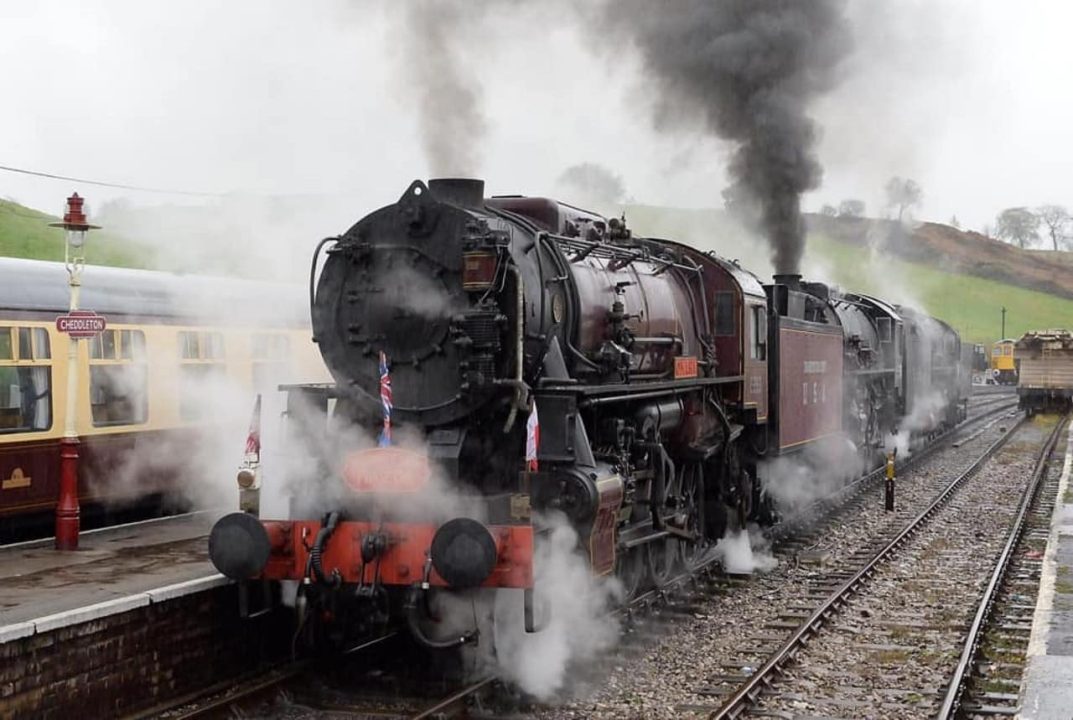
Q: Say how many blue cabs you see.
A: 0